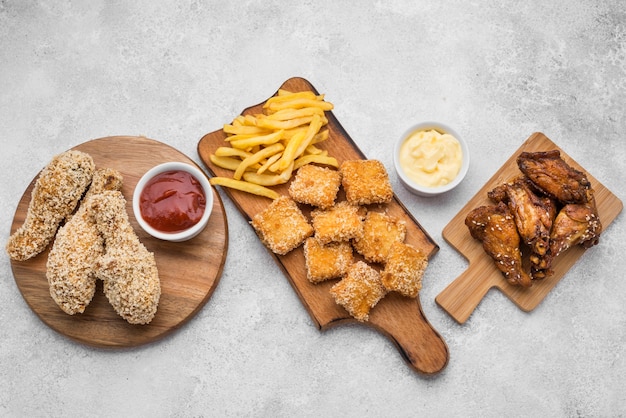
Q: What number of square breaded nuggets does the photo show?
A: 8